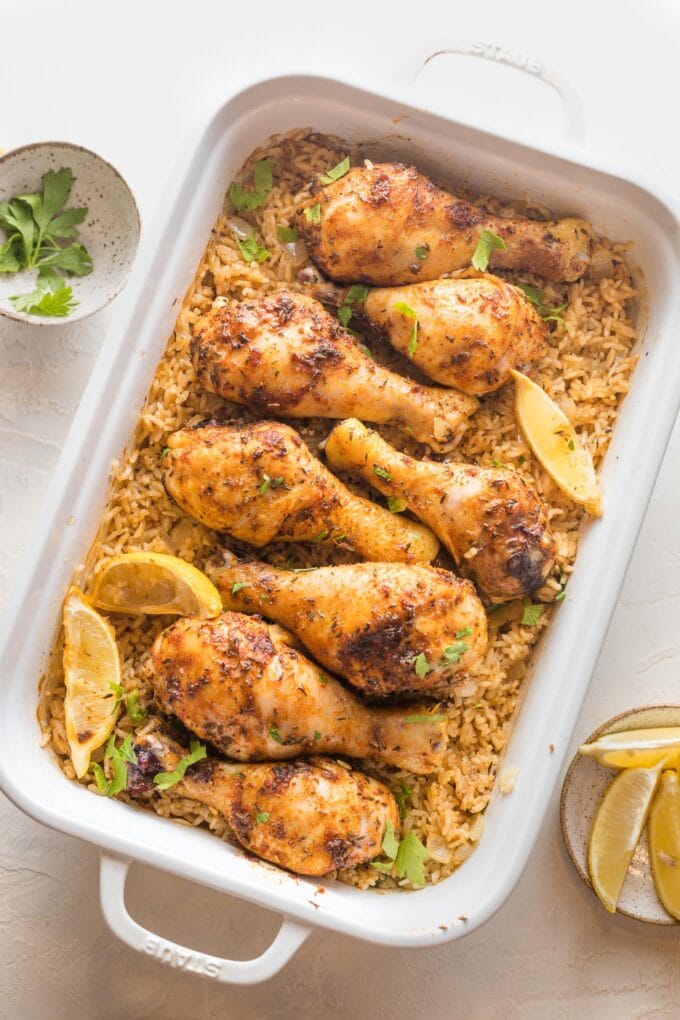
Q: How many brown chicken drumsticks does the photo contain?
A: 8